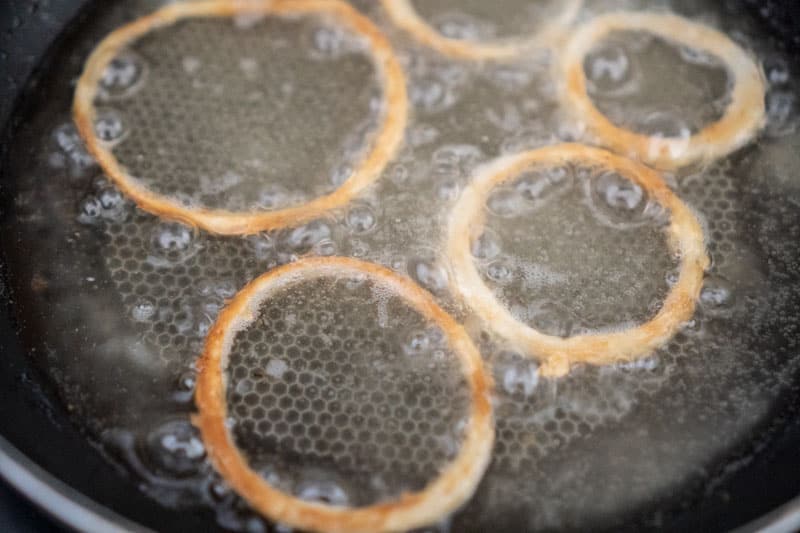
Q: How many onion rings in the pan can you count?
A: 5